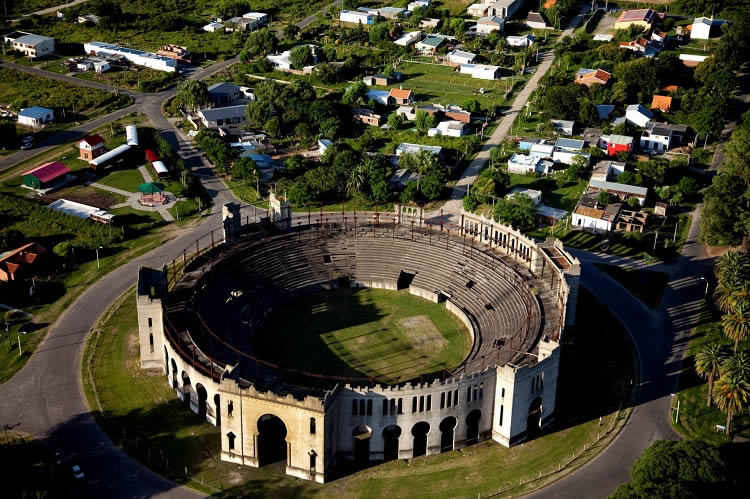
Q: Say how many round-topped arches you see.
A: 12